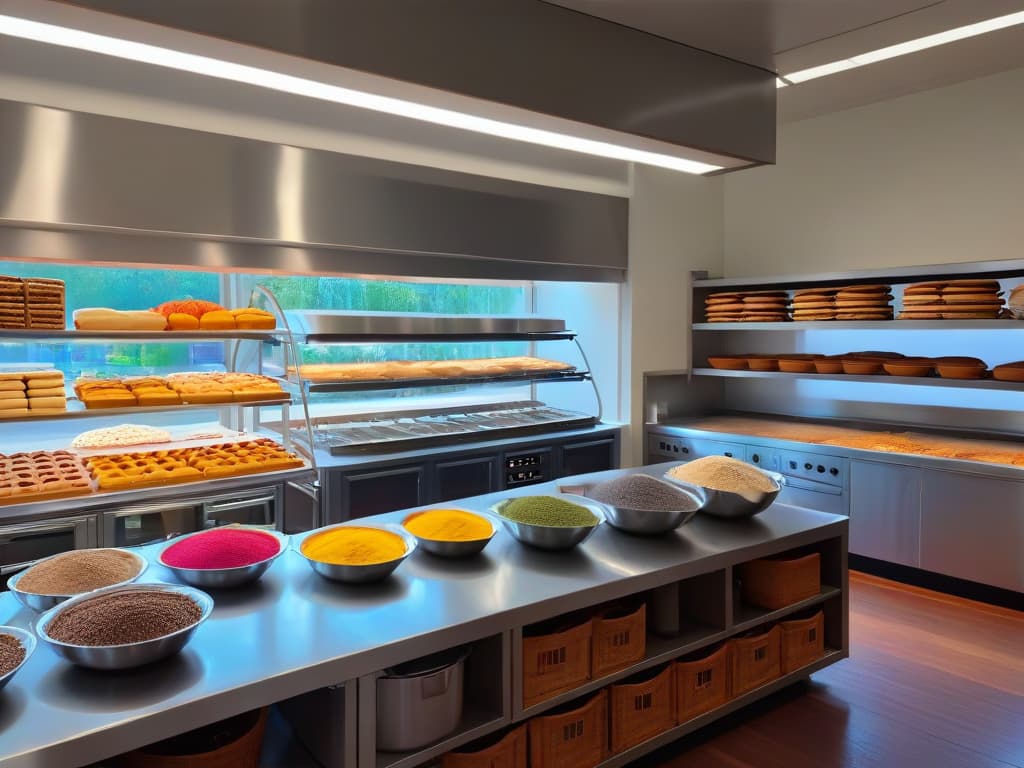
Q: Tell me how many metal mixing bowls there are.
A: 9